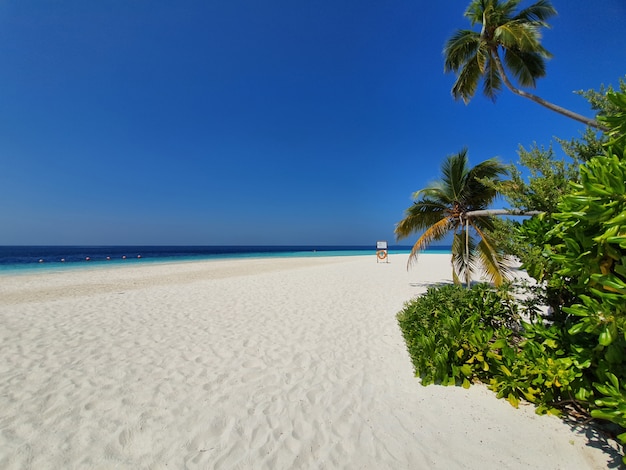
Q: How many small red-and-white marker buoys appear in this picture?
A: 6